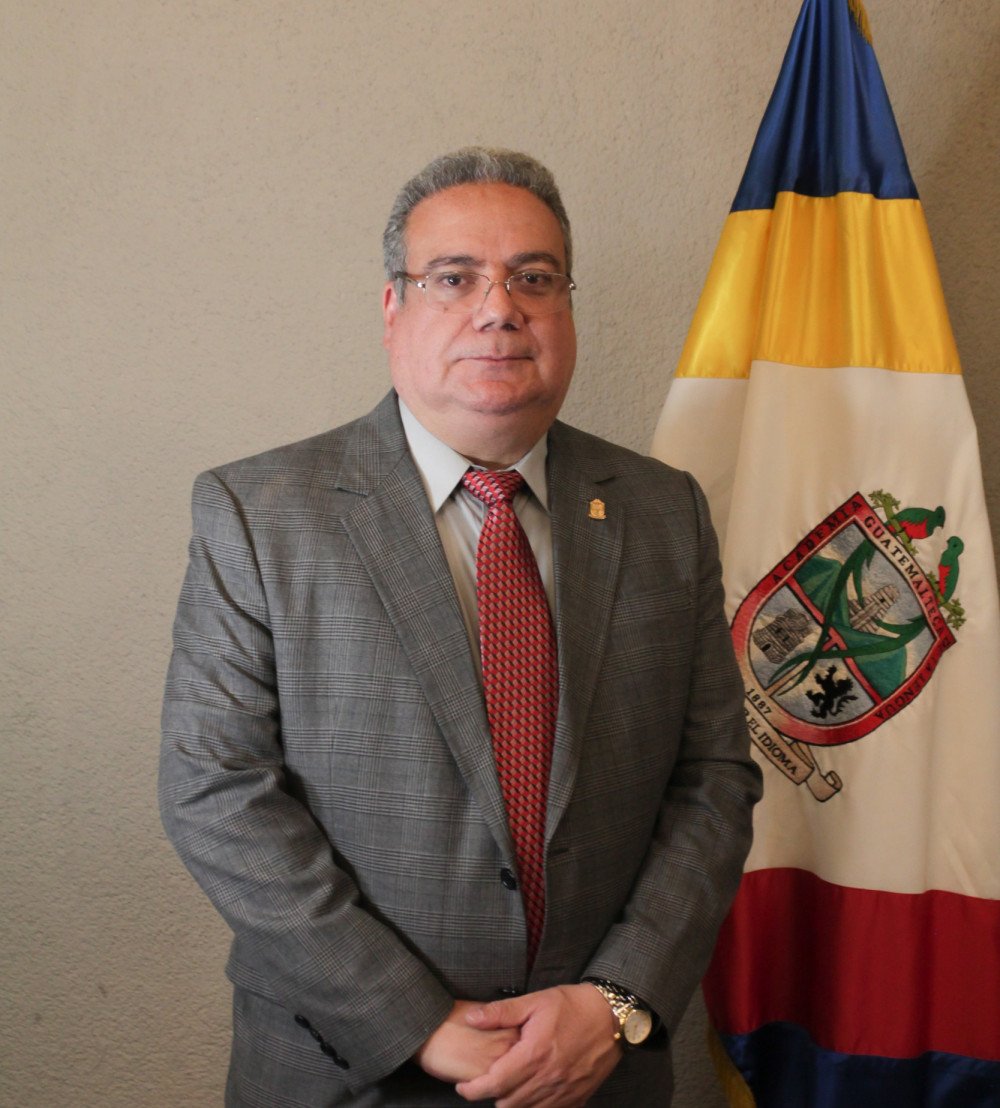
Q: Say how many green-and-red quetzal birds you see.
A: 2